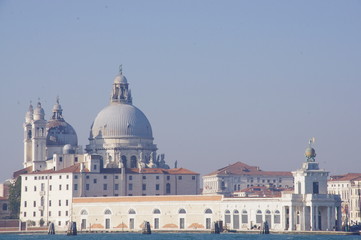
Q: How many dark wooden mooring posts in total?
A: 5